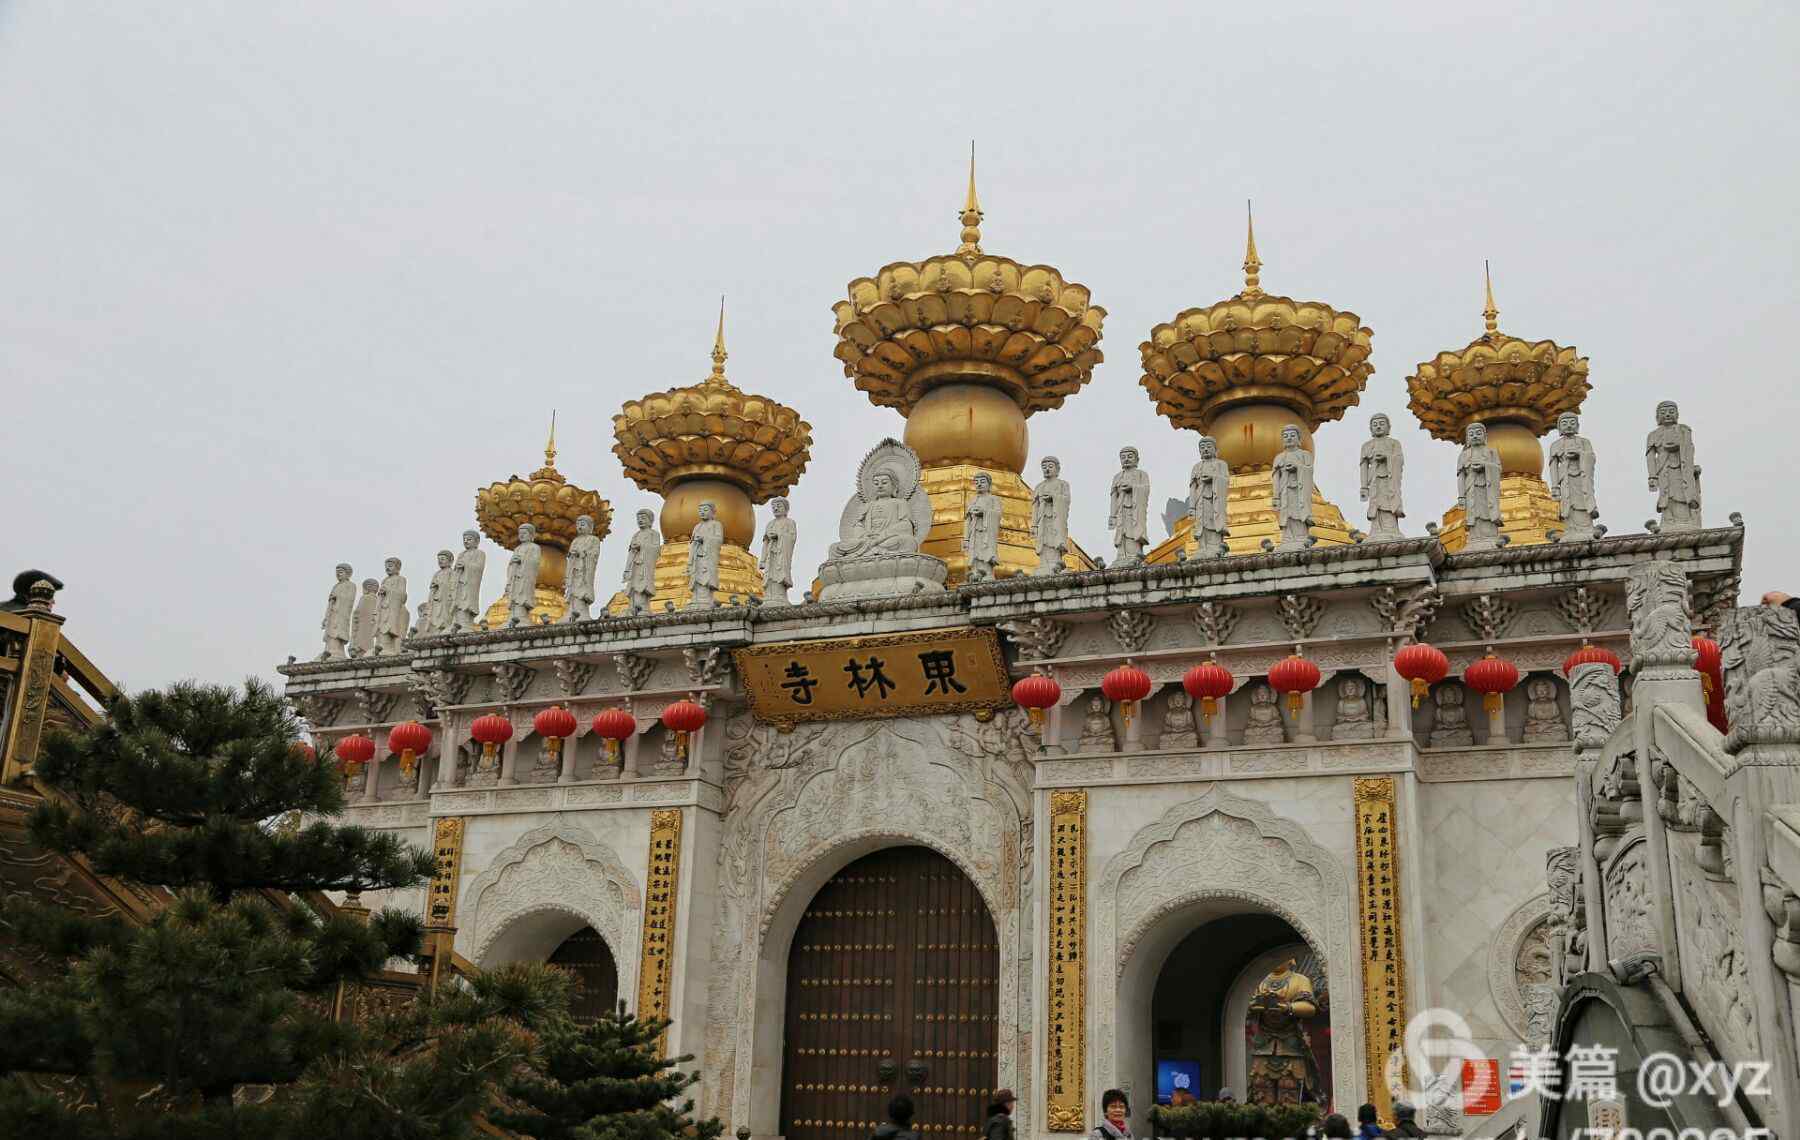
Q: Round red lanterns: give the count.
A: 15